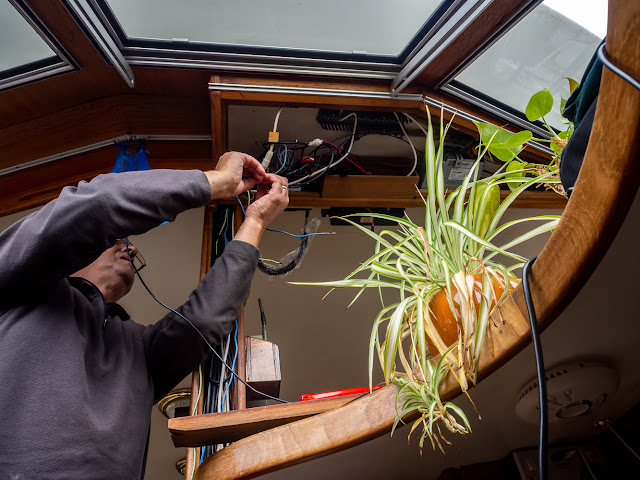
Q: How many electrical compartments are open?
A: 1